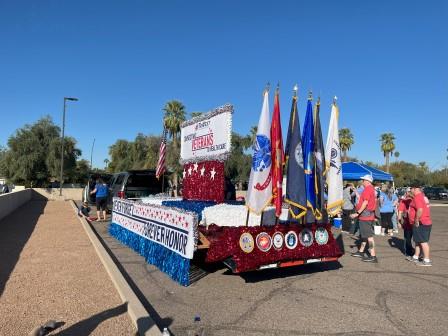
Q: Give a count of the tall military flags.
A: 6